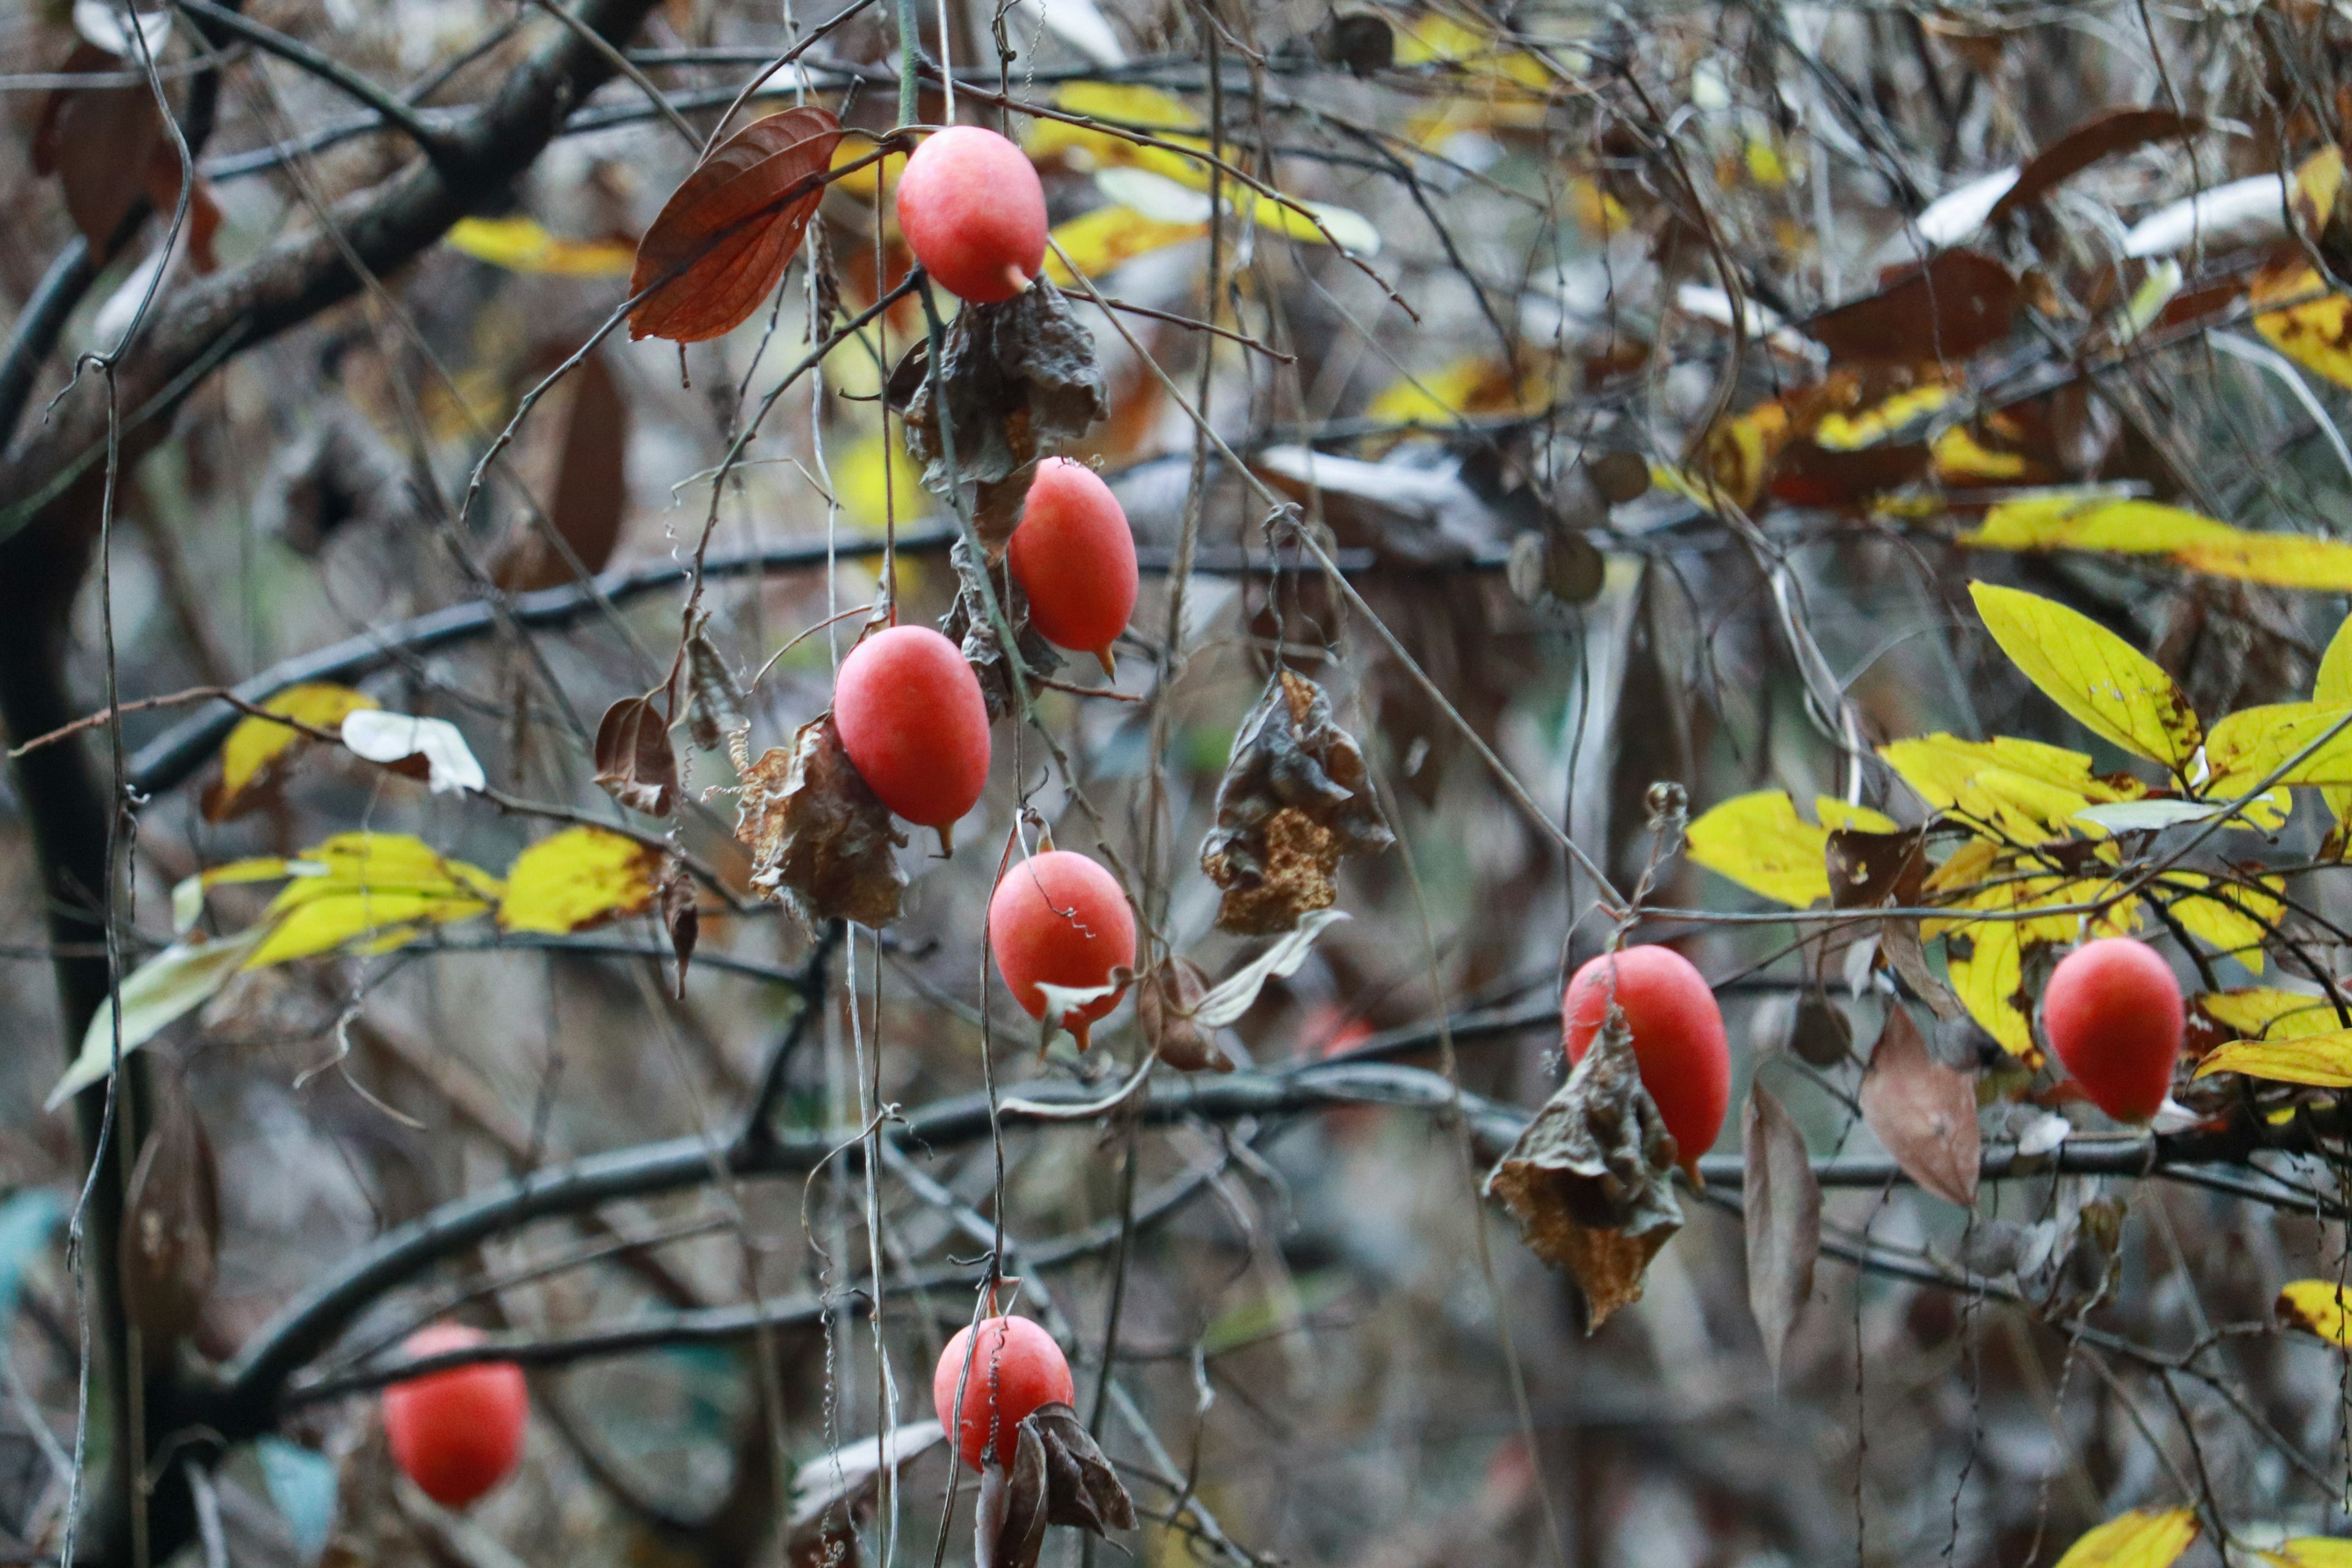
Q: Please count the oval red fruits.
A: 8